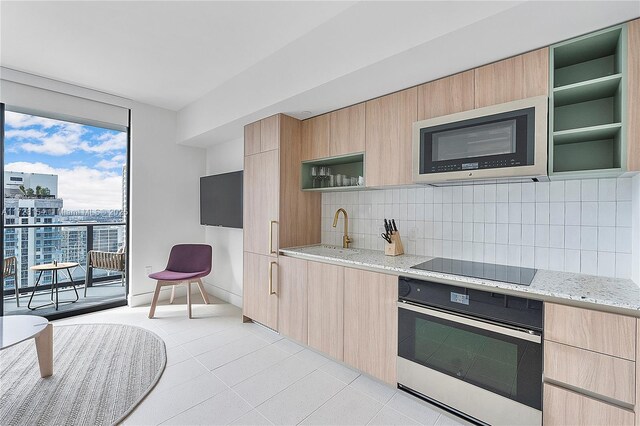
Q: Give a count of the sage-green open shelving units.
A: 2